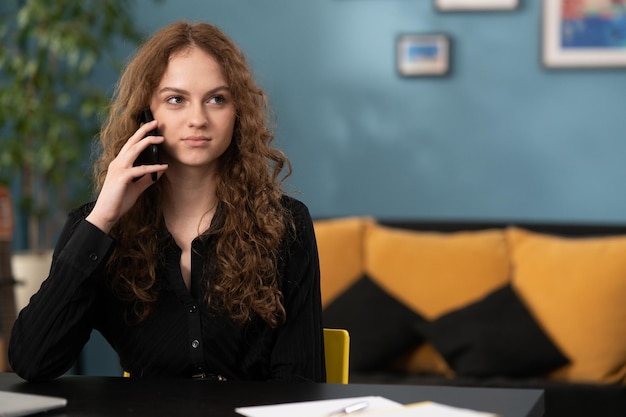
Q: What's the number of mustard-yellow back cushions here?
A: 3